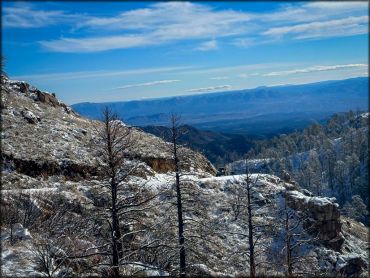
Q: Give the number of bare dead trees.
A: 4